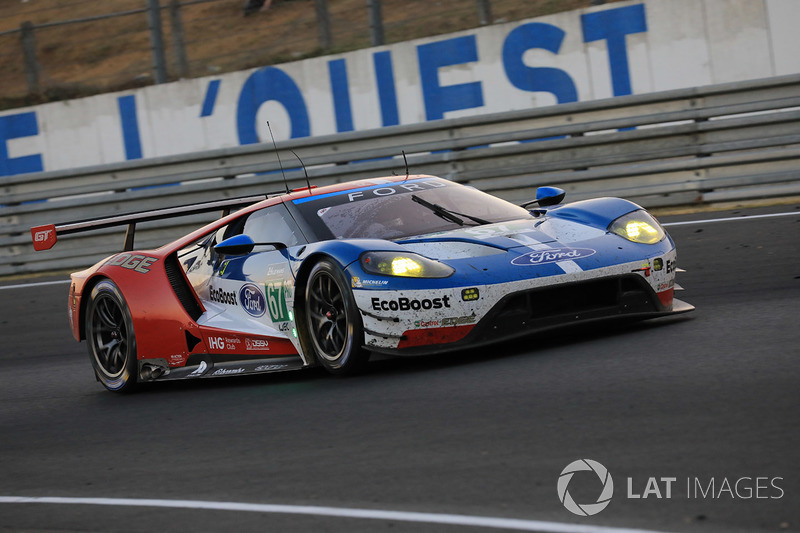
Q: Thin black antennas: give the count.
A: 3